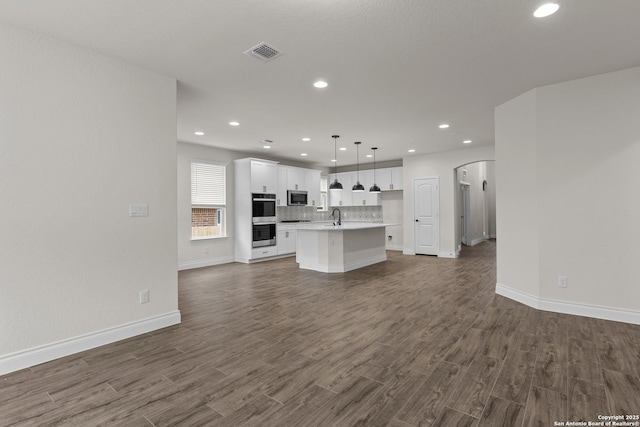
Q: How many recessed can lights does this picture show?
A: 13